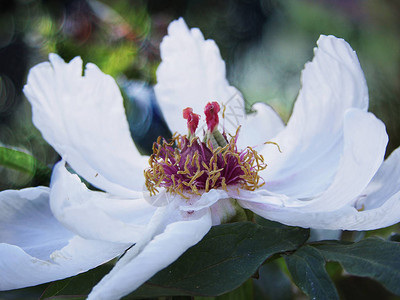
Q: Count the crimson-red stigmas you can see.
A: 2